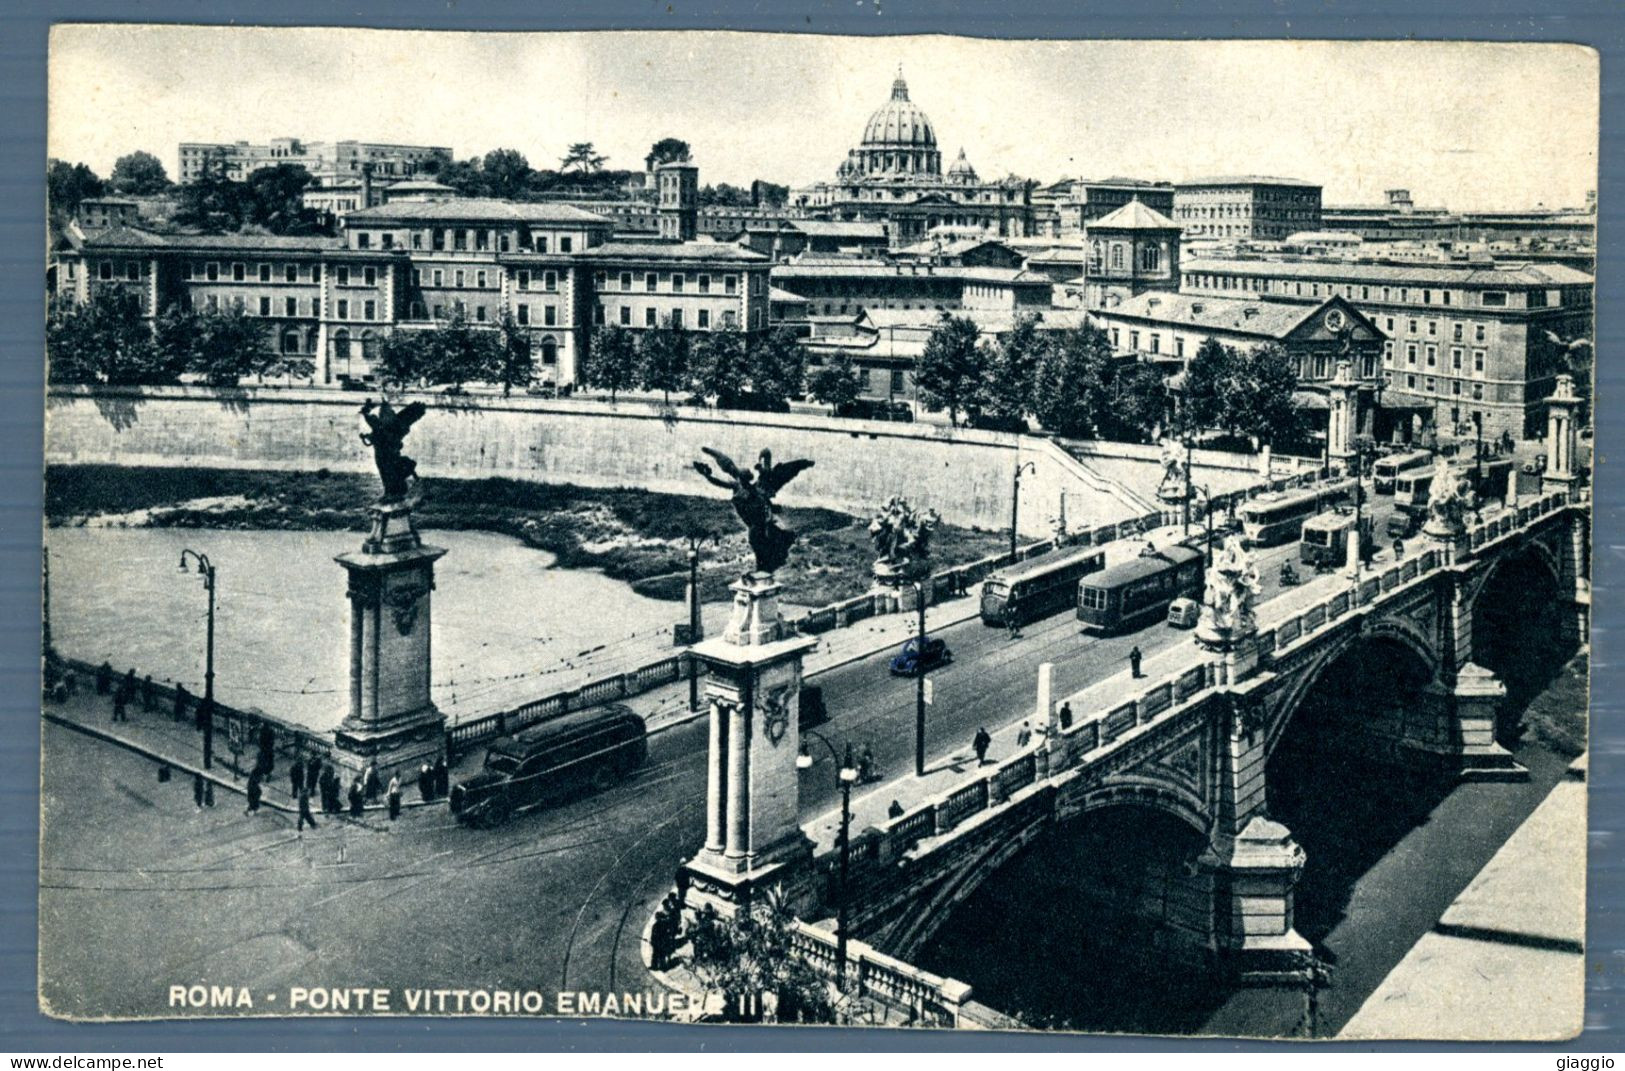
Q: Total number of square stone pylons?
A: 4